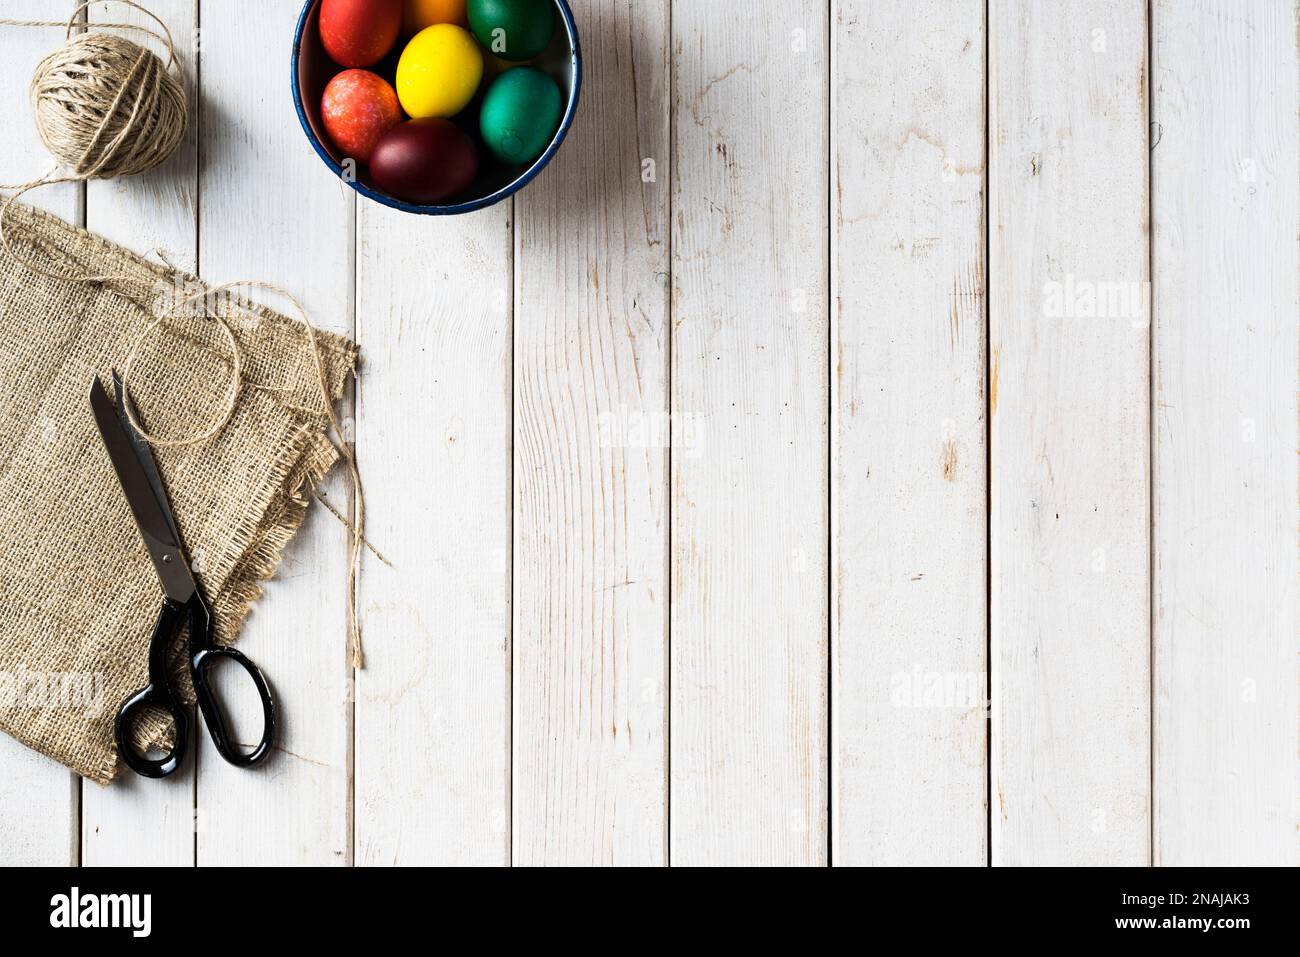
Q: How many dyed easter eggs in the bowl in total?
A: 7